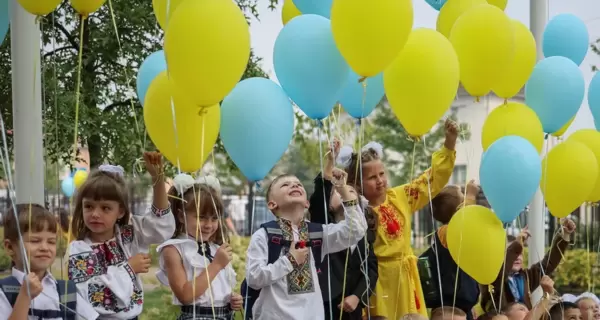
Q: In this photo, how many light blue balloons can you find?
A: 12